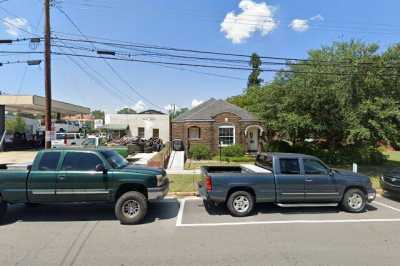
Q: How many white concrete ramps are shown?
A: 1